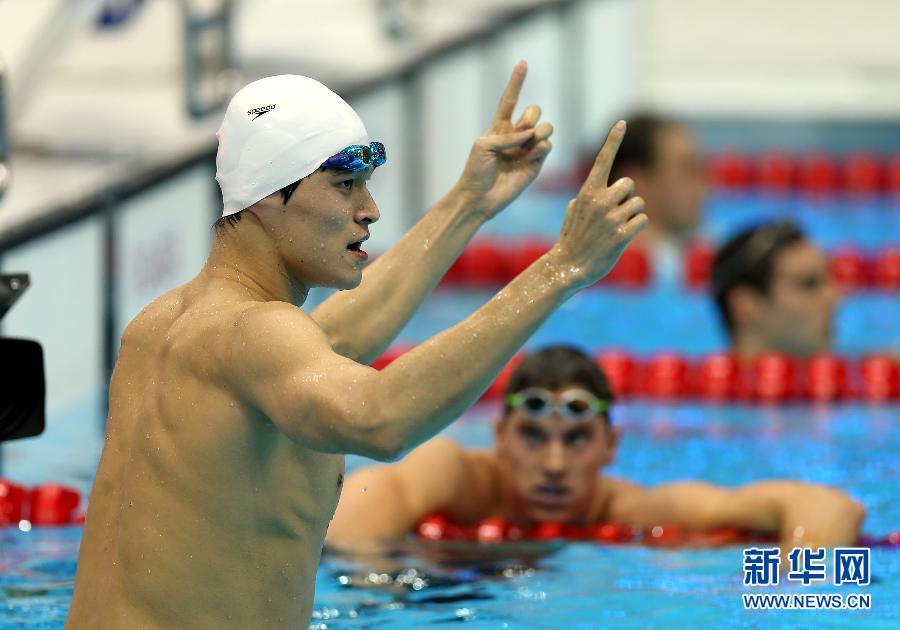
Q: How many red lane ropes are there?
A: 4